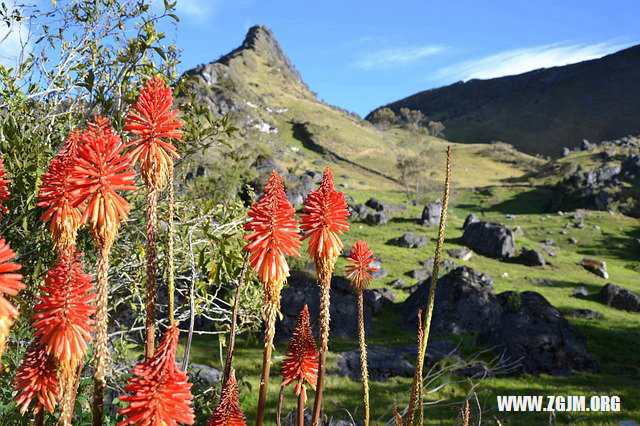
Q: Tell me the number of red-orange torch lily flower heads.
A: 13